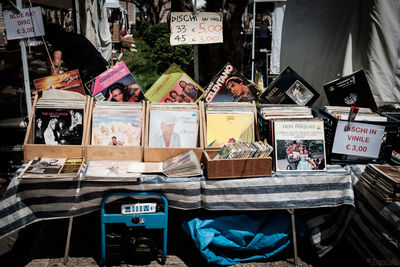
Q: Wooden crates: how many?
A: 5